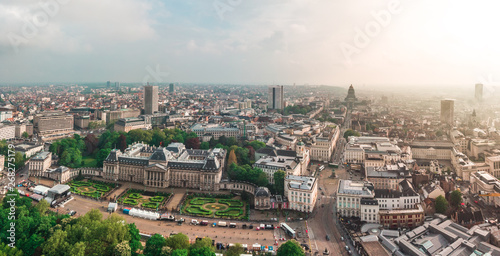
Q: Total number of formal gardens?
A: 3